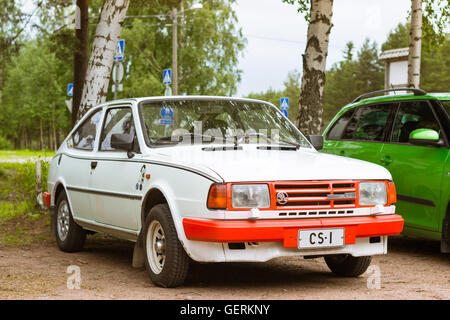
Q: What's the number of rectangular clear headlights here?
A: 2